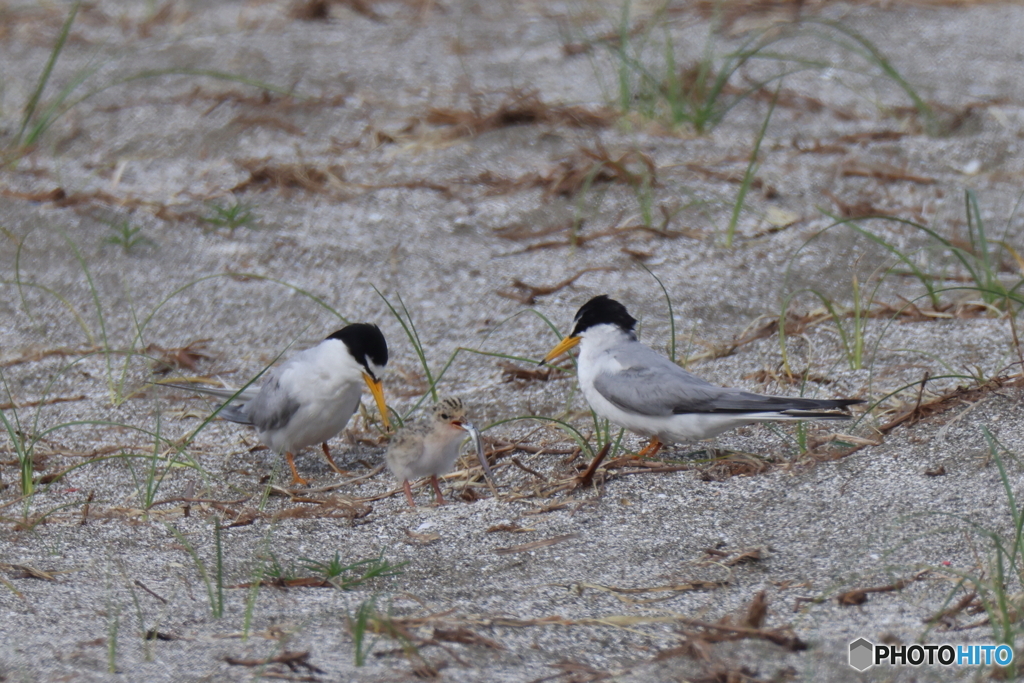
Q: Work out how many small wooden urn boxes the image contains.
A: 0